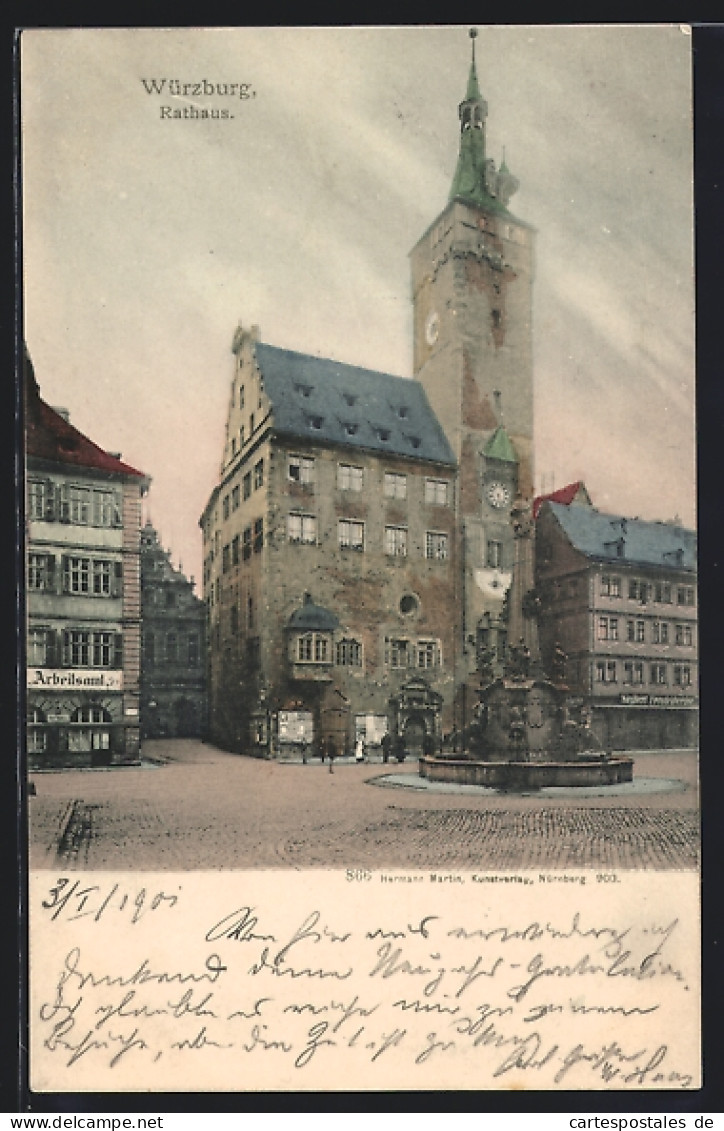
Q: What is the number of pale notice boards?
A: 2